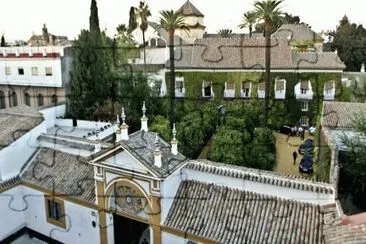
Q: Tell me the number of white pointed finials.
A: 5